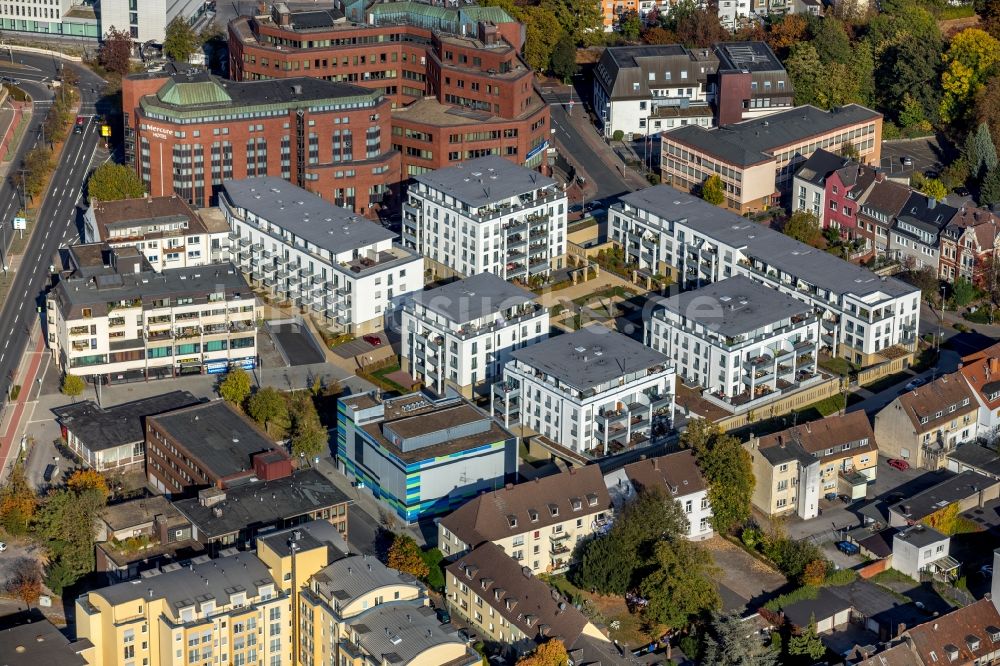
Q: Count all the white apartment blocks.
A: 6